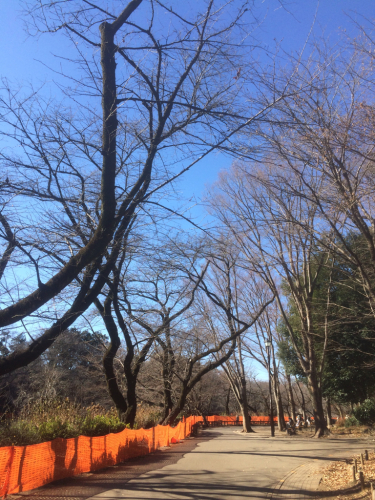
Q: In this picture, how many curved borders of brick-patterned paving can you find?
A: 1